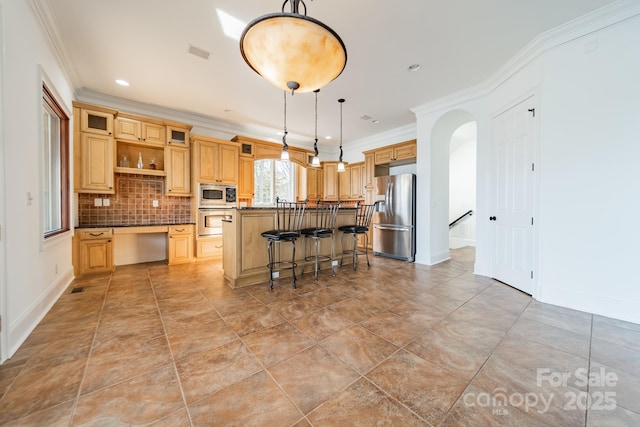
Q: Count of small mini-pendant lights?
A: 3